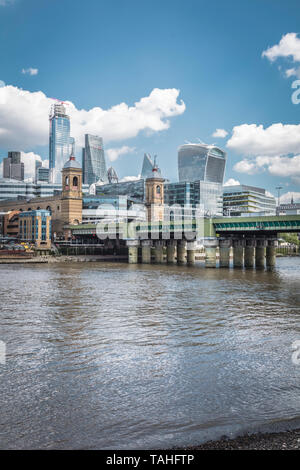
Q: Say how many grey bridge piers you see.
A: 12